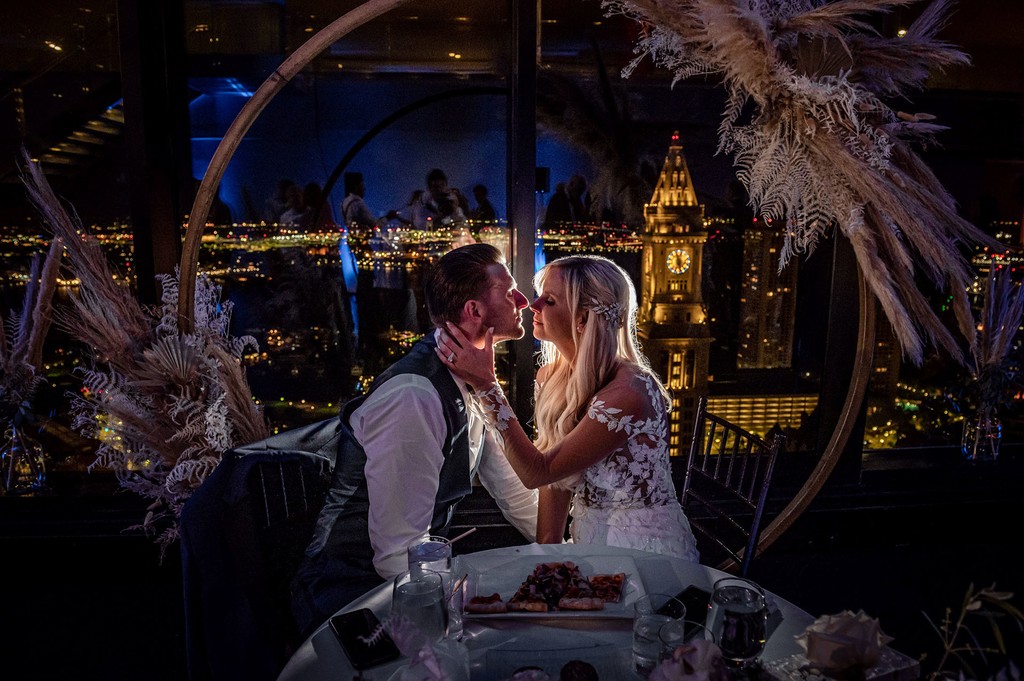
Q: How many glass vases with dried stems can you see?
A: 2